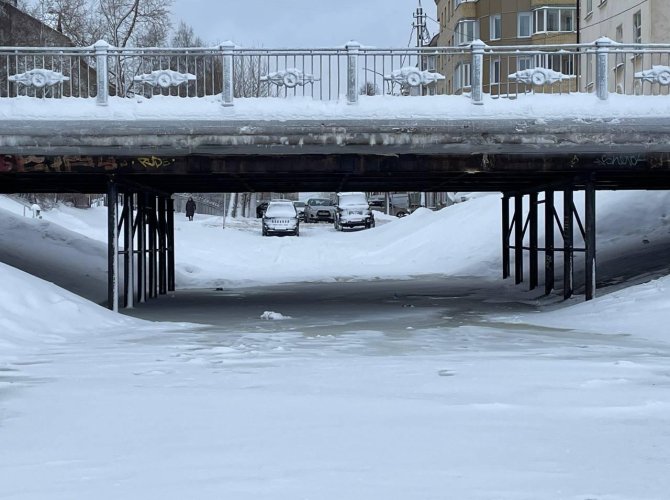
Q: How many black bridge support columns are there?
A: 12